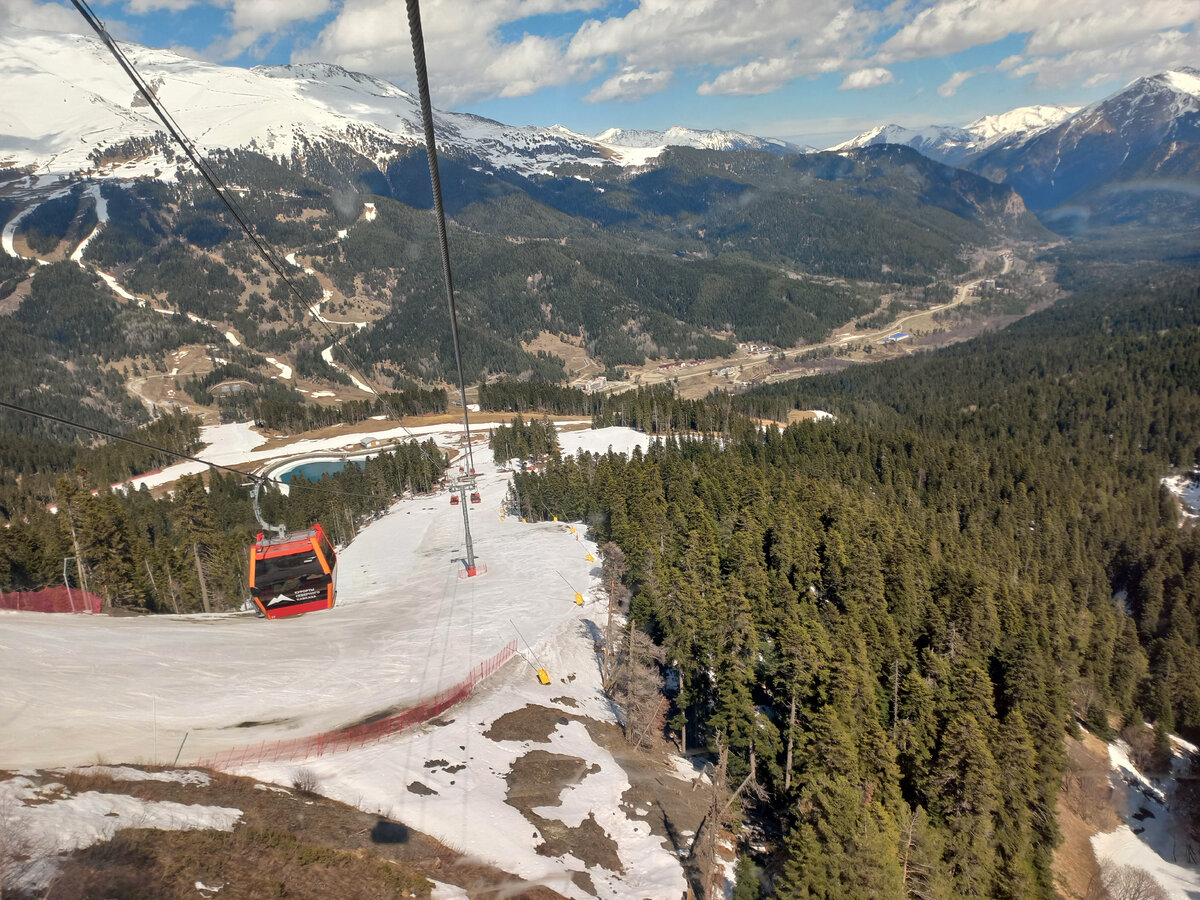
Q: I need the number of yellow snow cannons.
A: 8